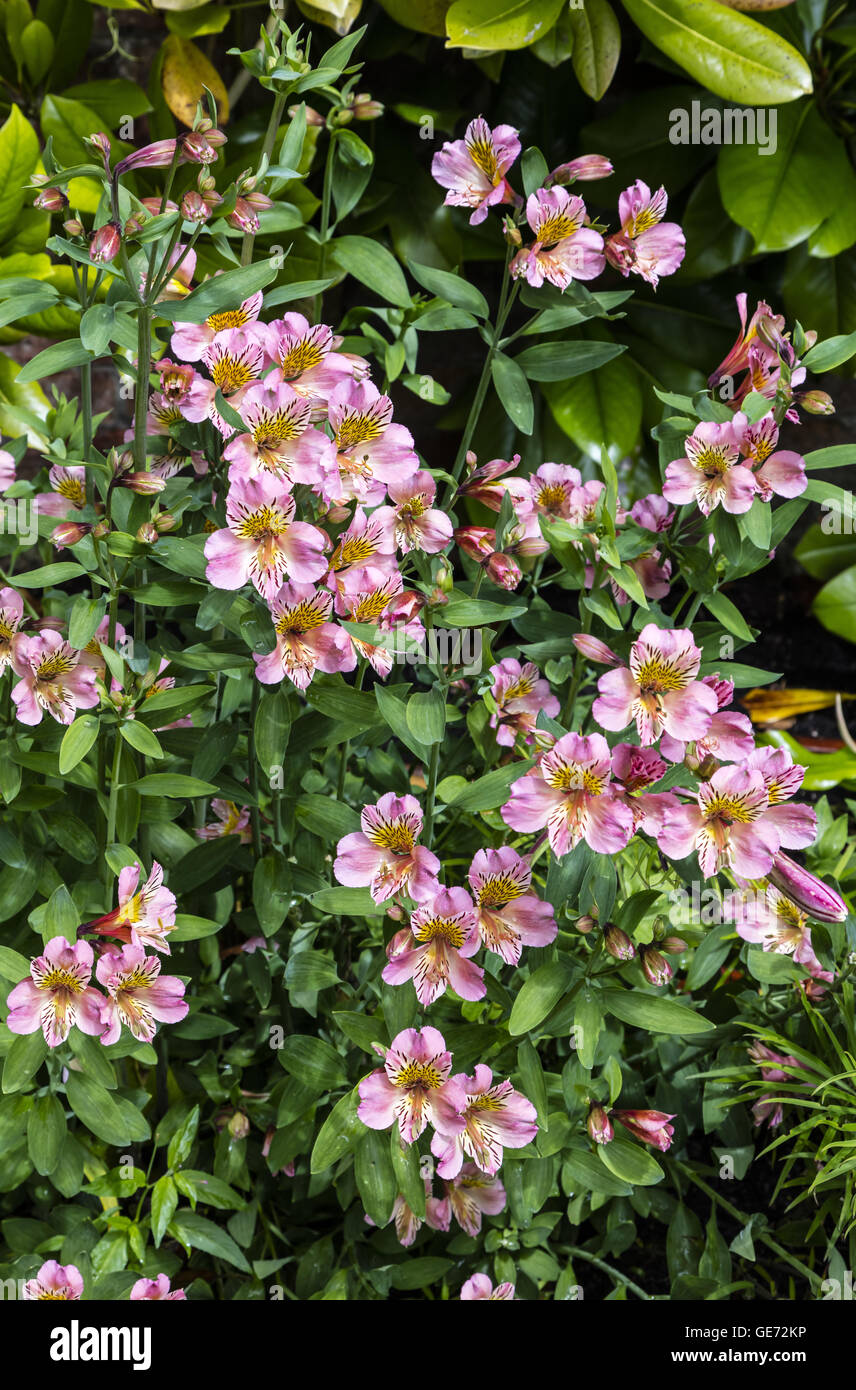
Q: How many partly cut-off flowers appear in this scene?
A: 5